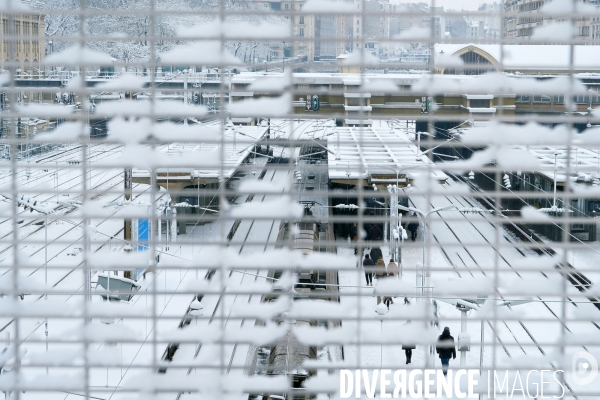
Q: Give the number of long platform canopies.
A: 3